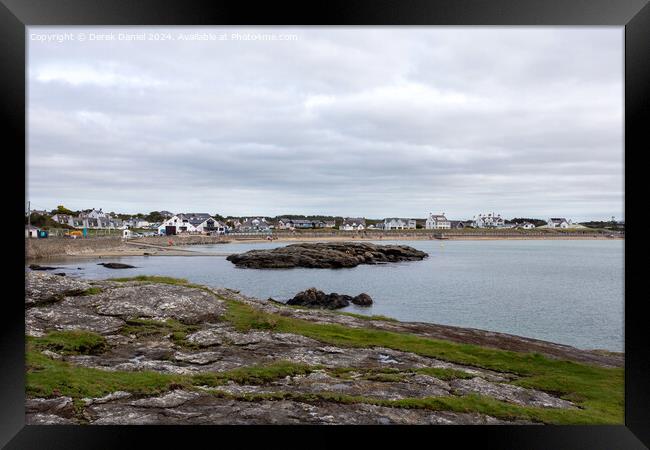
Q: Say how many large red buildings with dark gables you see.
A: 0